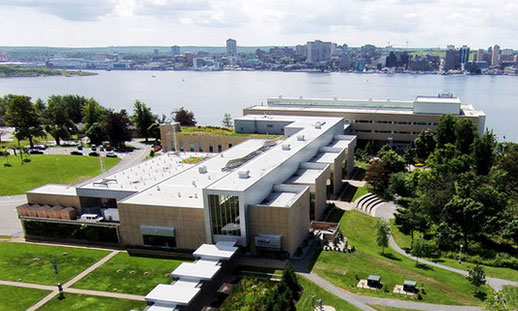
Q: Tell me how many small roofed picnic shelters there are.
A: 2